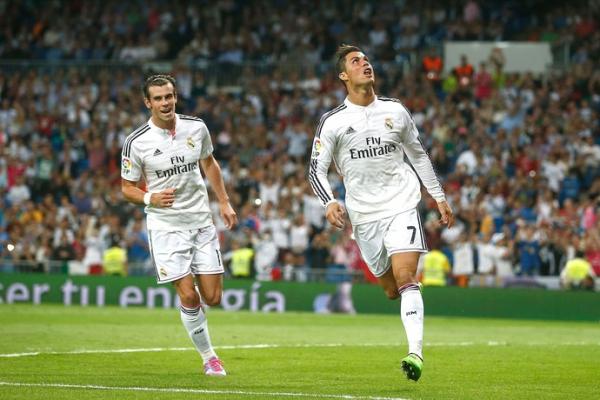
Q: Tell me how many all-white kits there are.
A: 2